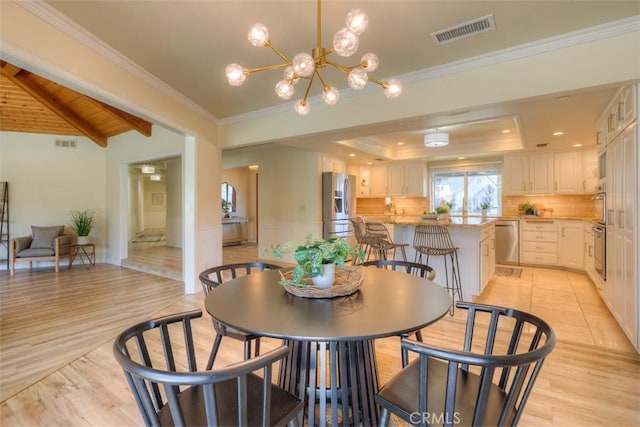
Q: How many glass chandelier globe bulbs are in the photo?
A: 12